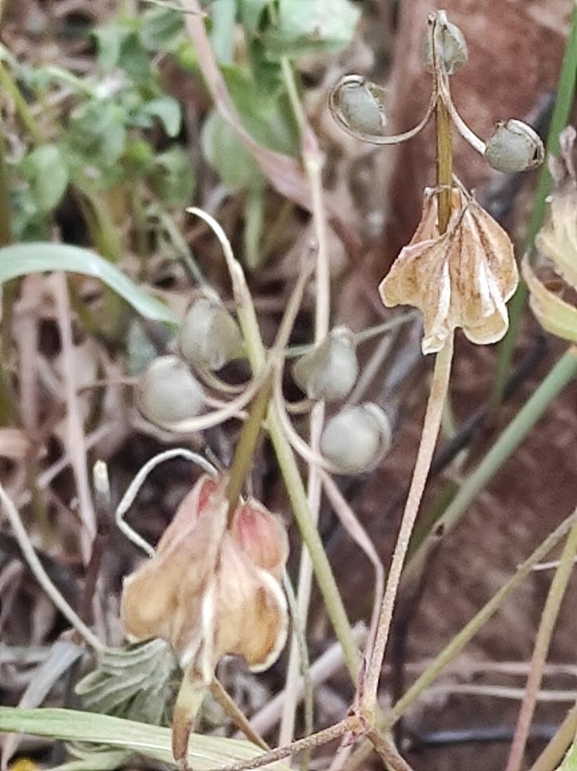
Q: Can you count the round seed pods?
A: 7